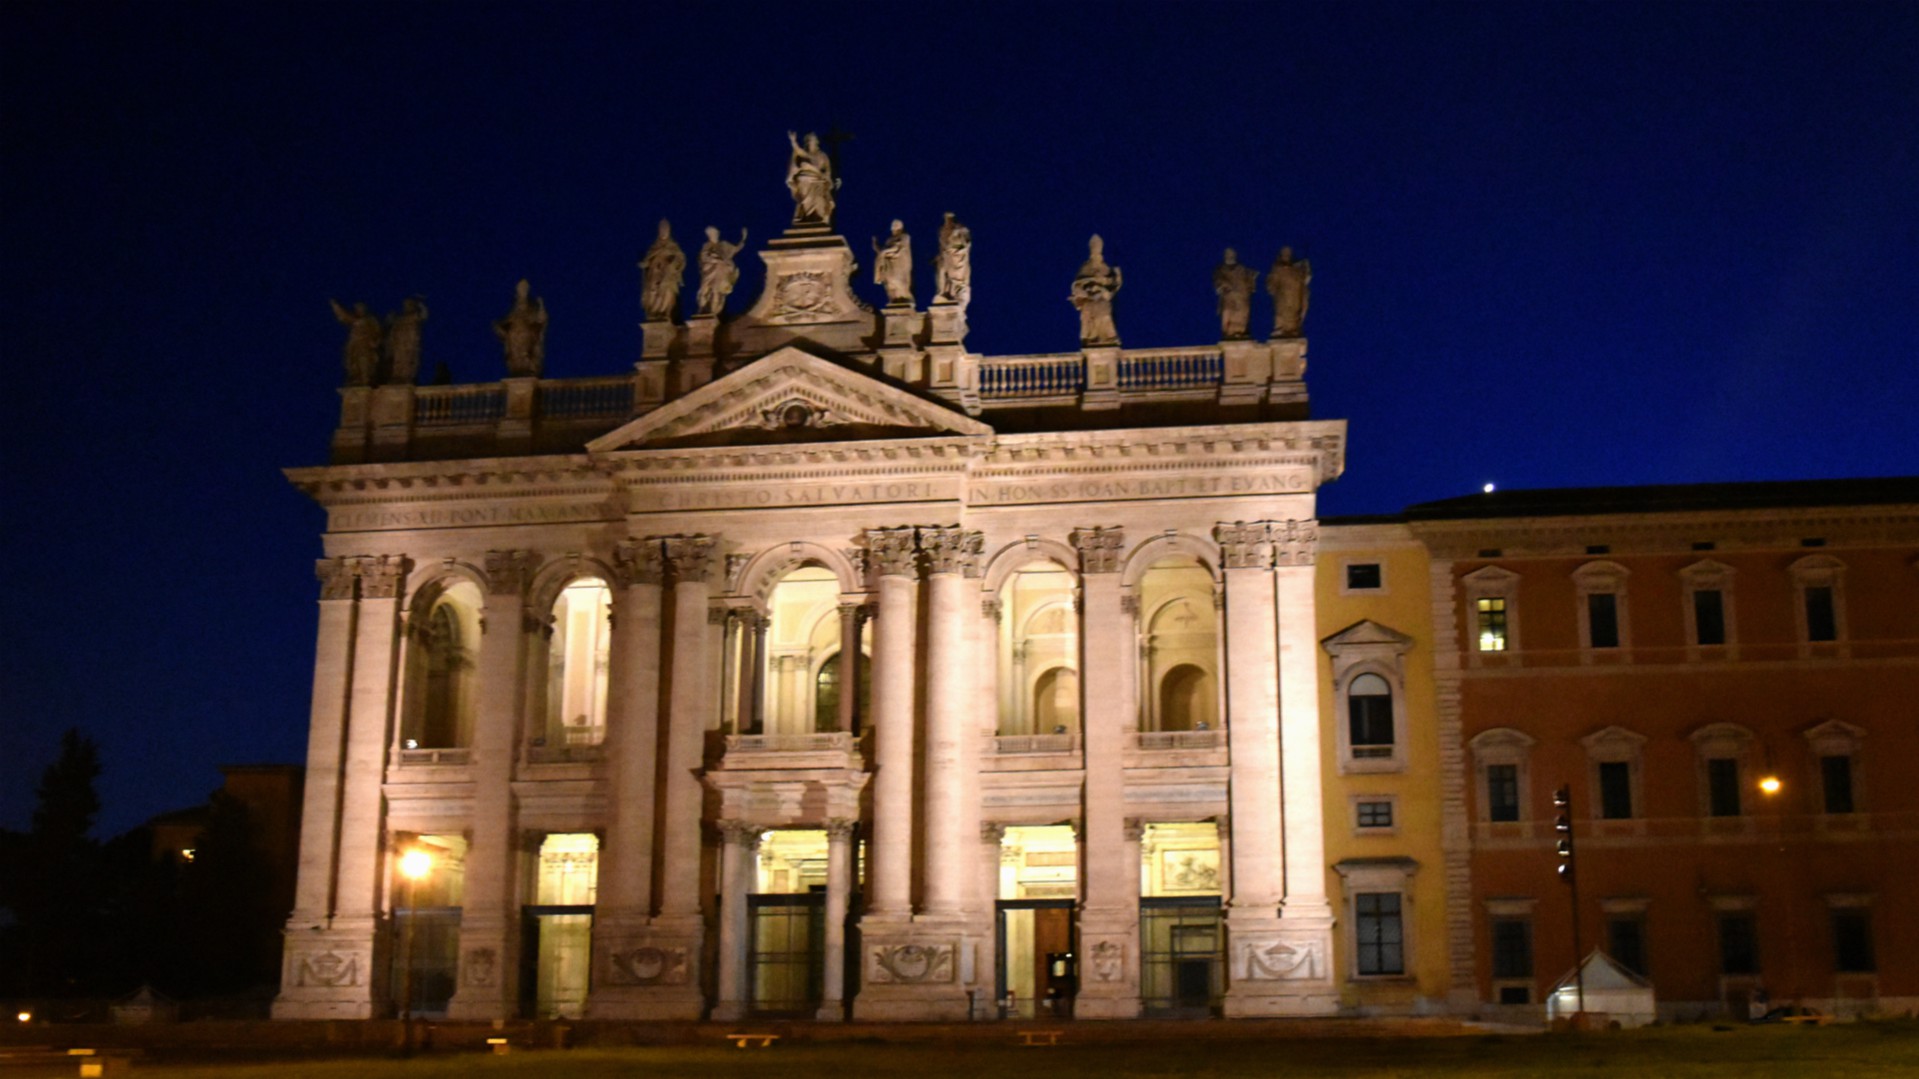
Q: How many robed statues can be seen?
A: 11